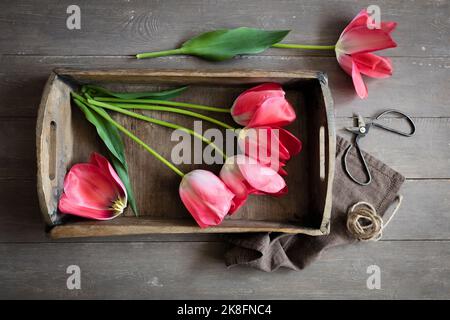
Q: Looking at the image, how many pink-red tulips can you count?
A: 6